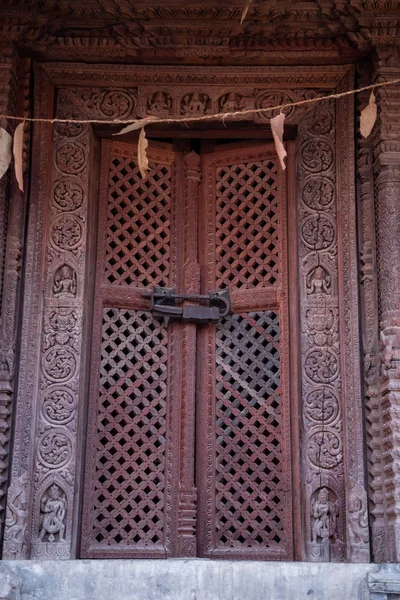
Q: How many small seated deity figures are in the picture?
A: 5